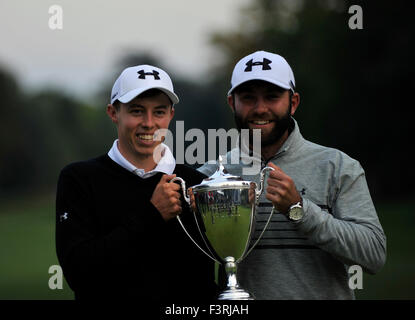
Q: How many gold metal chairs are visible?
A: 0